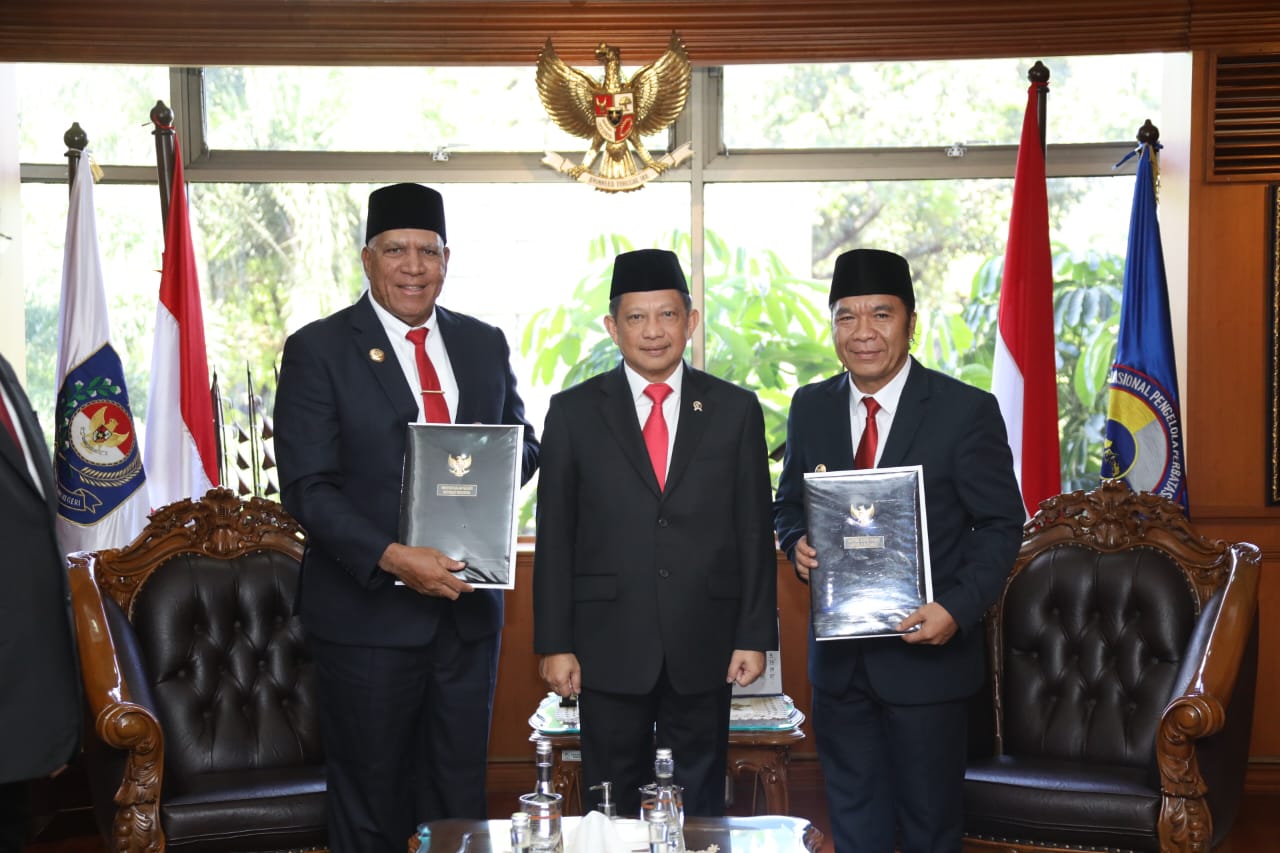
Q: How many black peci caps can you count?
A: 3